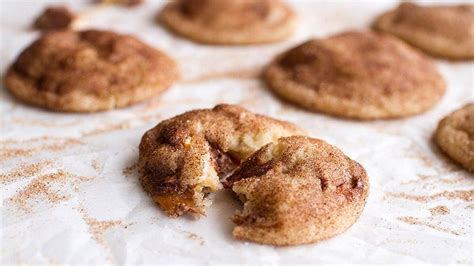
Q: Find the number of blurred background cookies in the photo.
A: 5